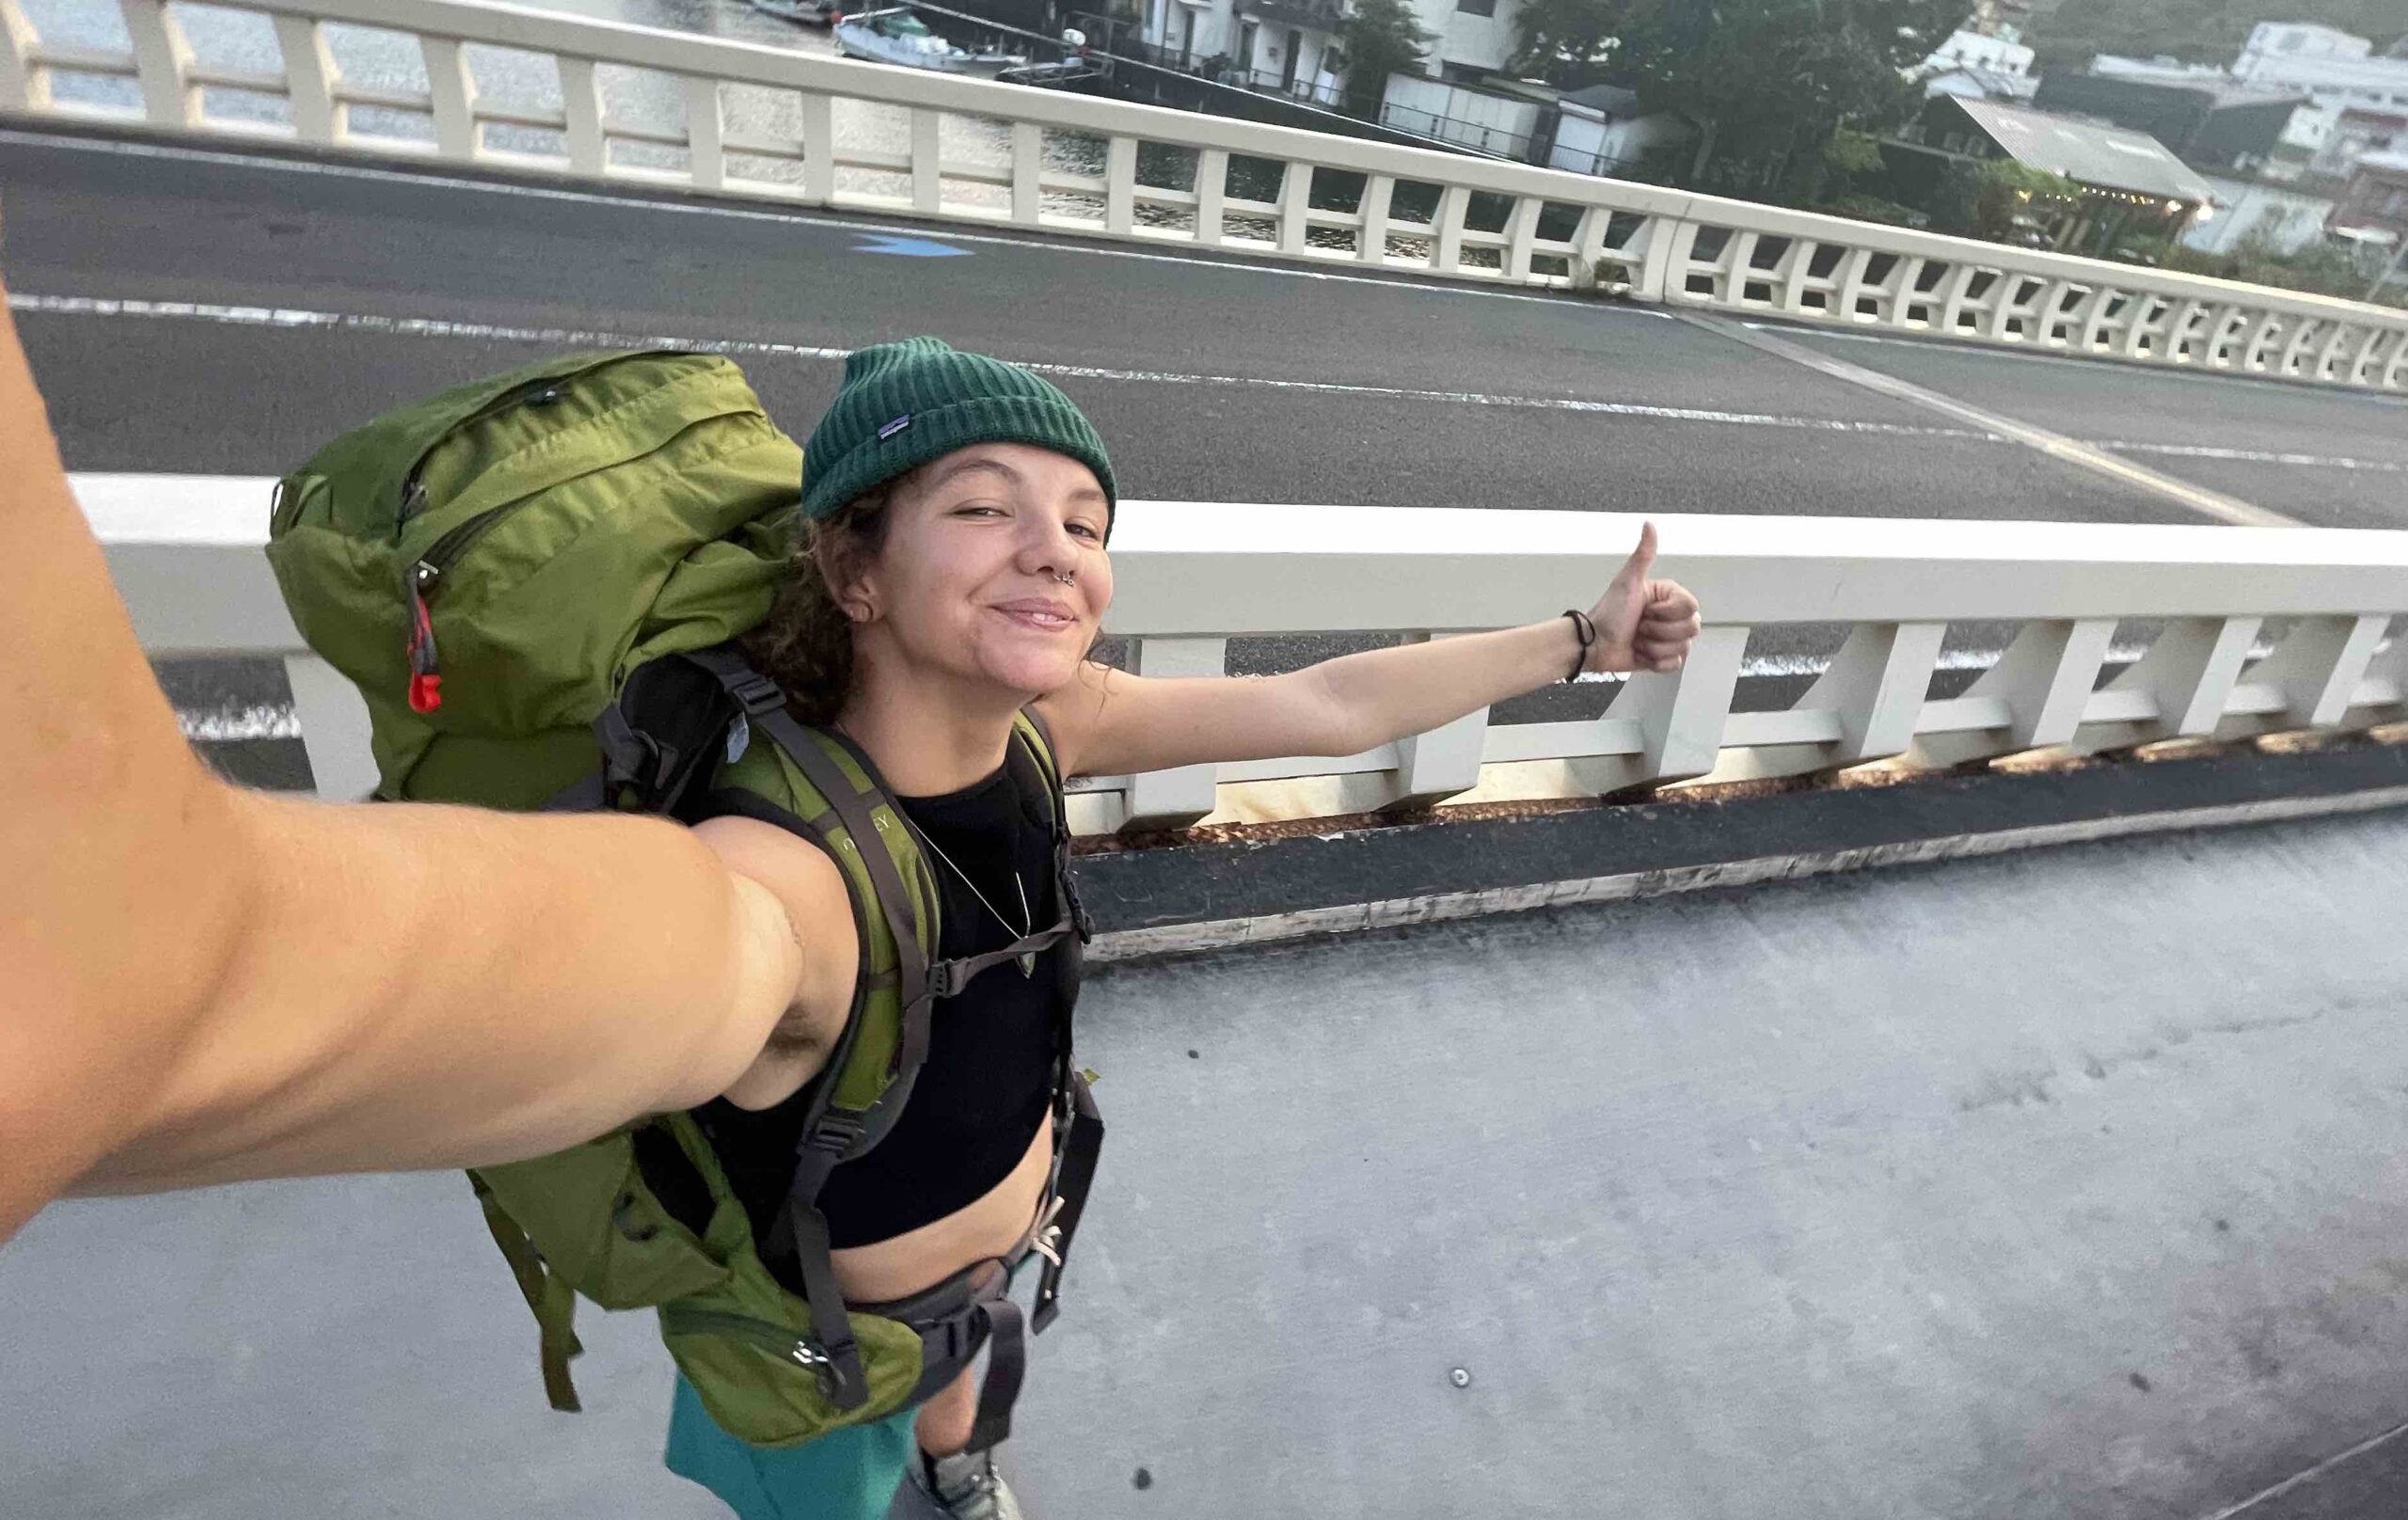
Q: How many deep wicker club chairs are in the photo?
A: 0